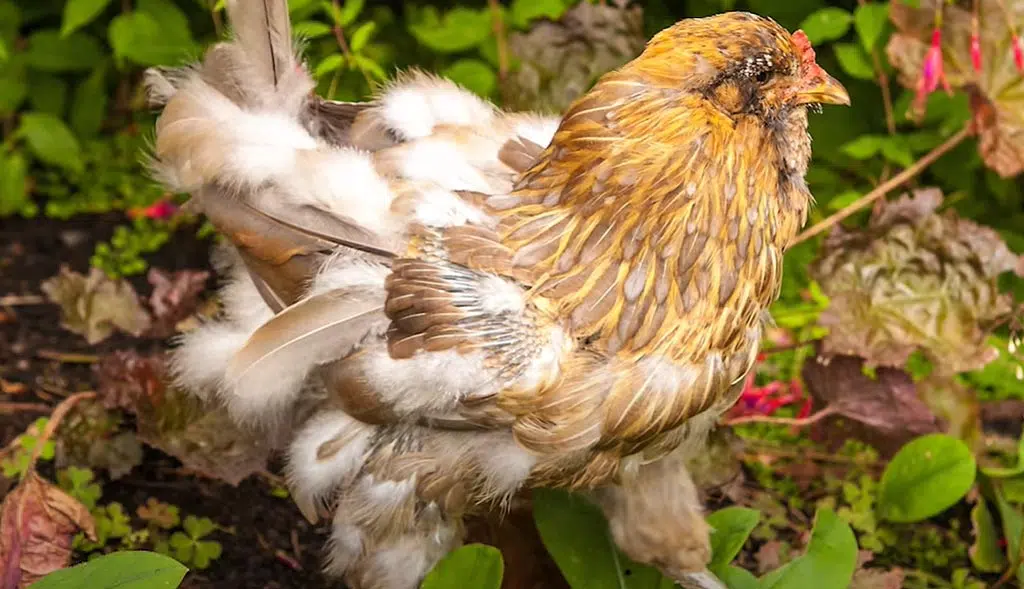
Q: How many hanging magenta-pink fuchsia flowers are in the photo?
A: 3